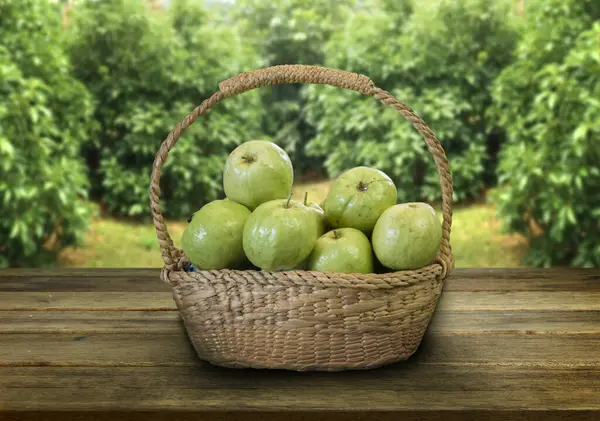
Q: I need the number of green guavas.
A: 7